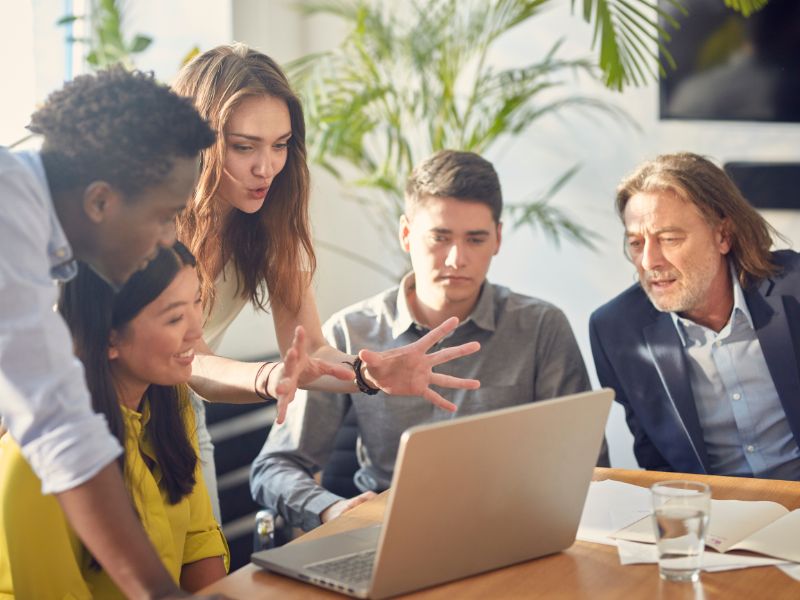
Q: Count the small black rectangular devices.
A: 1